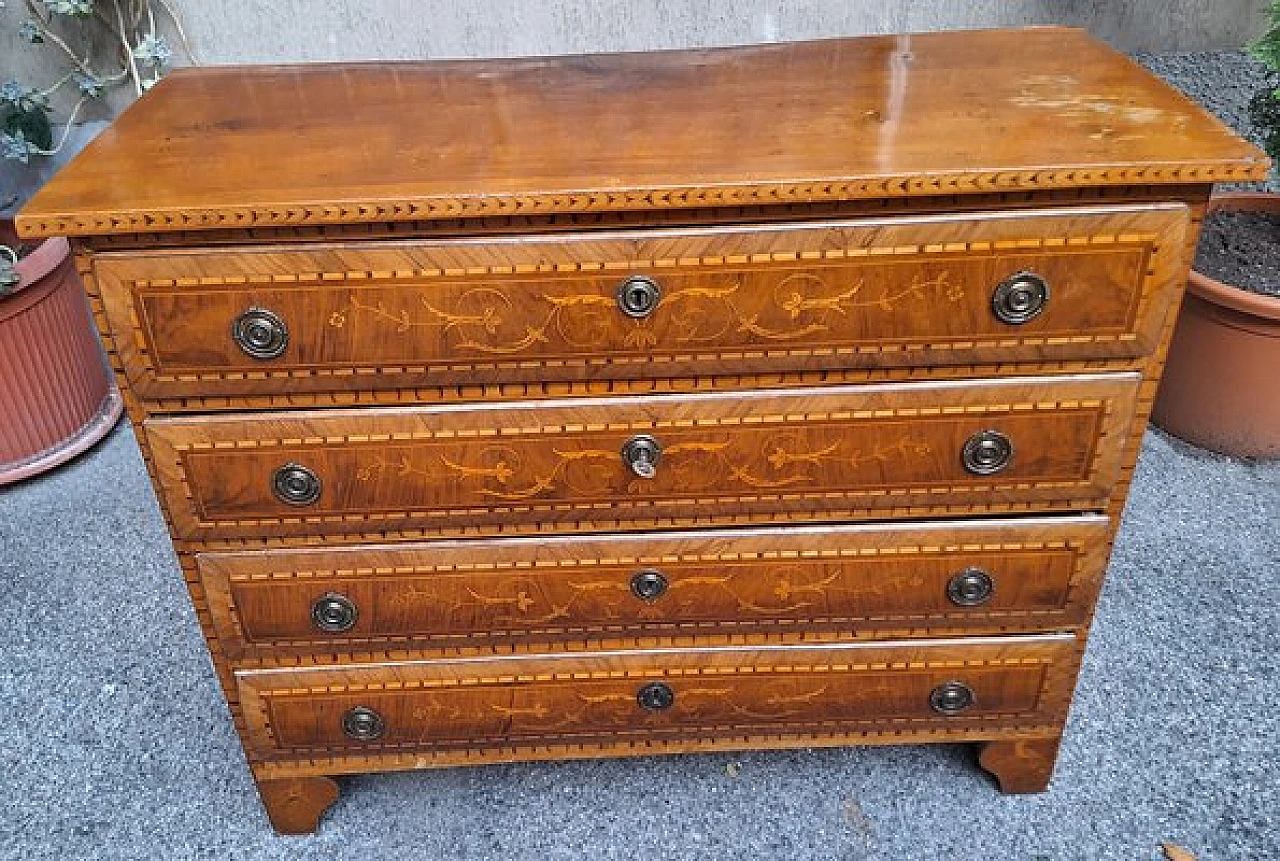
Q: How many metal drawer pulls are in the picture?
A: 8